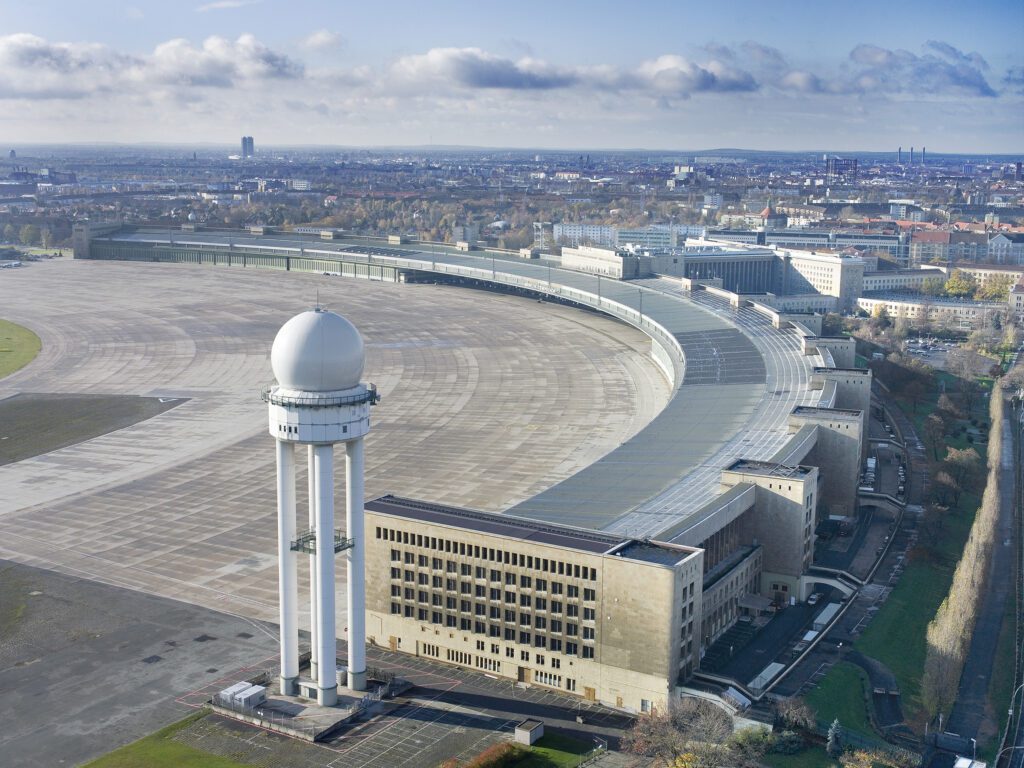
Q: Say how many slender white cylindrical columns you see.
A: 4